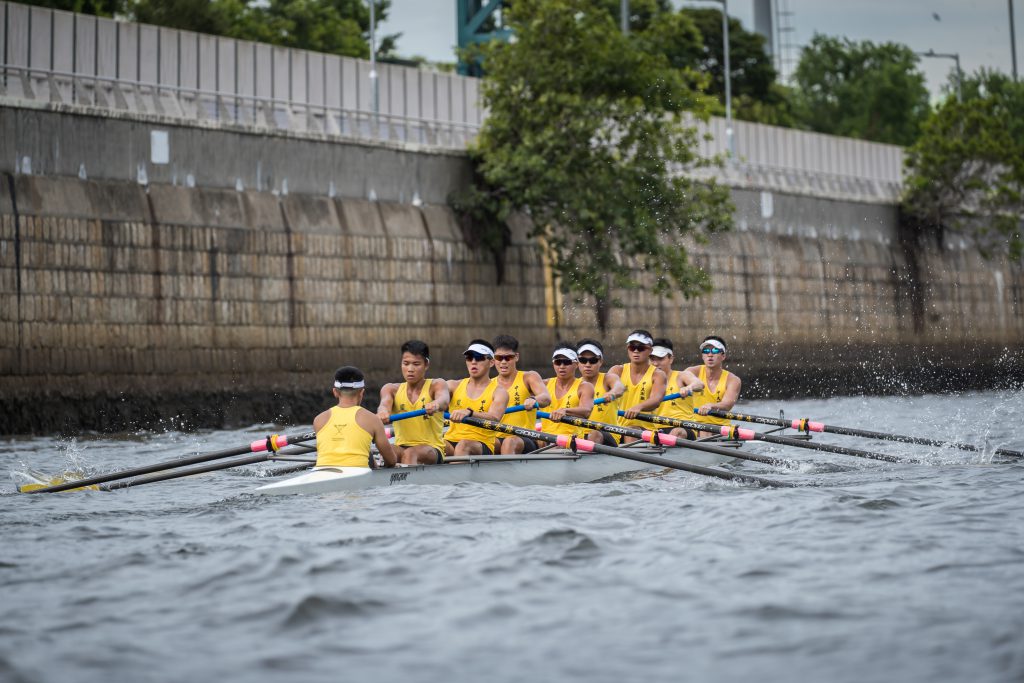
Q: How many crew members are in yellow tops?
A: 9